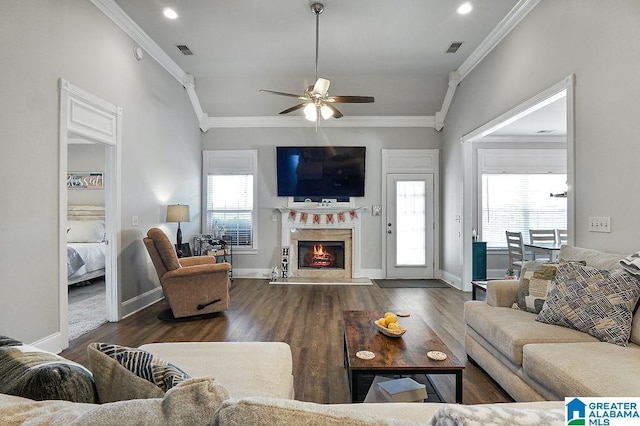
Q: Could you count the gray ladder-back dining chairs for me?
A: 3